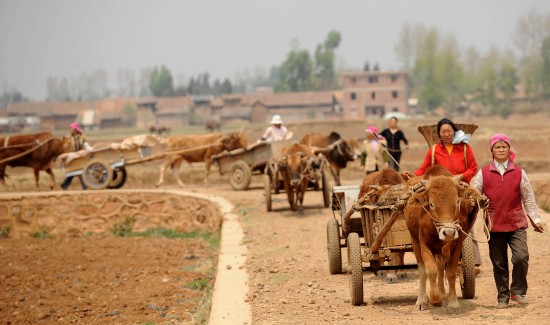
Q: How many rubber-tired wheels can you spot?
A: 8